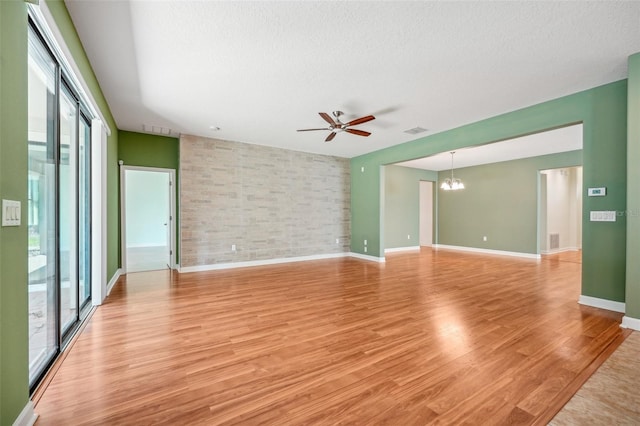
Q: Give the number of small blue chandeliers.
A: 0